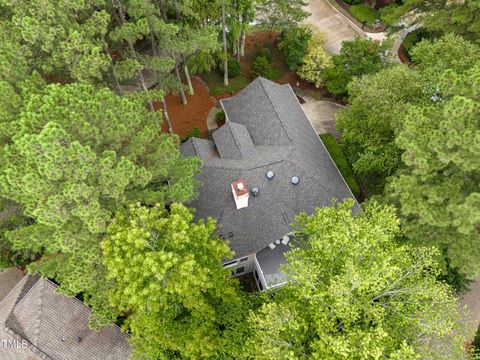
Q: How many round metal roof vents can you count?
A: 3